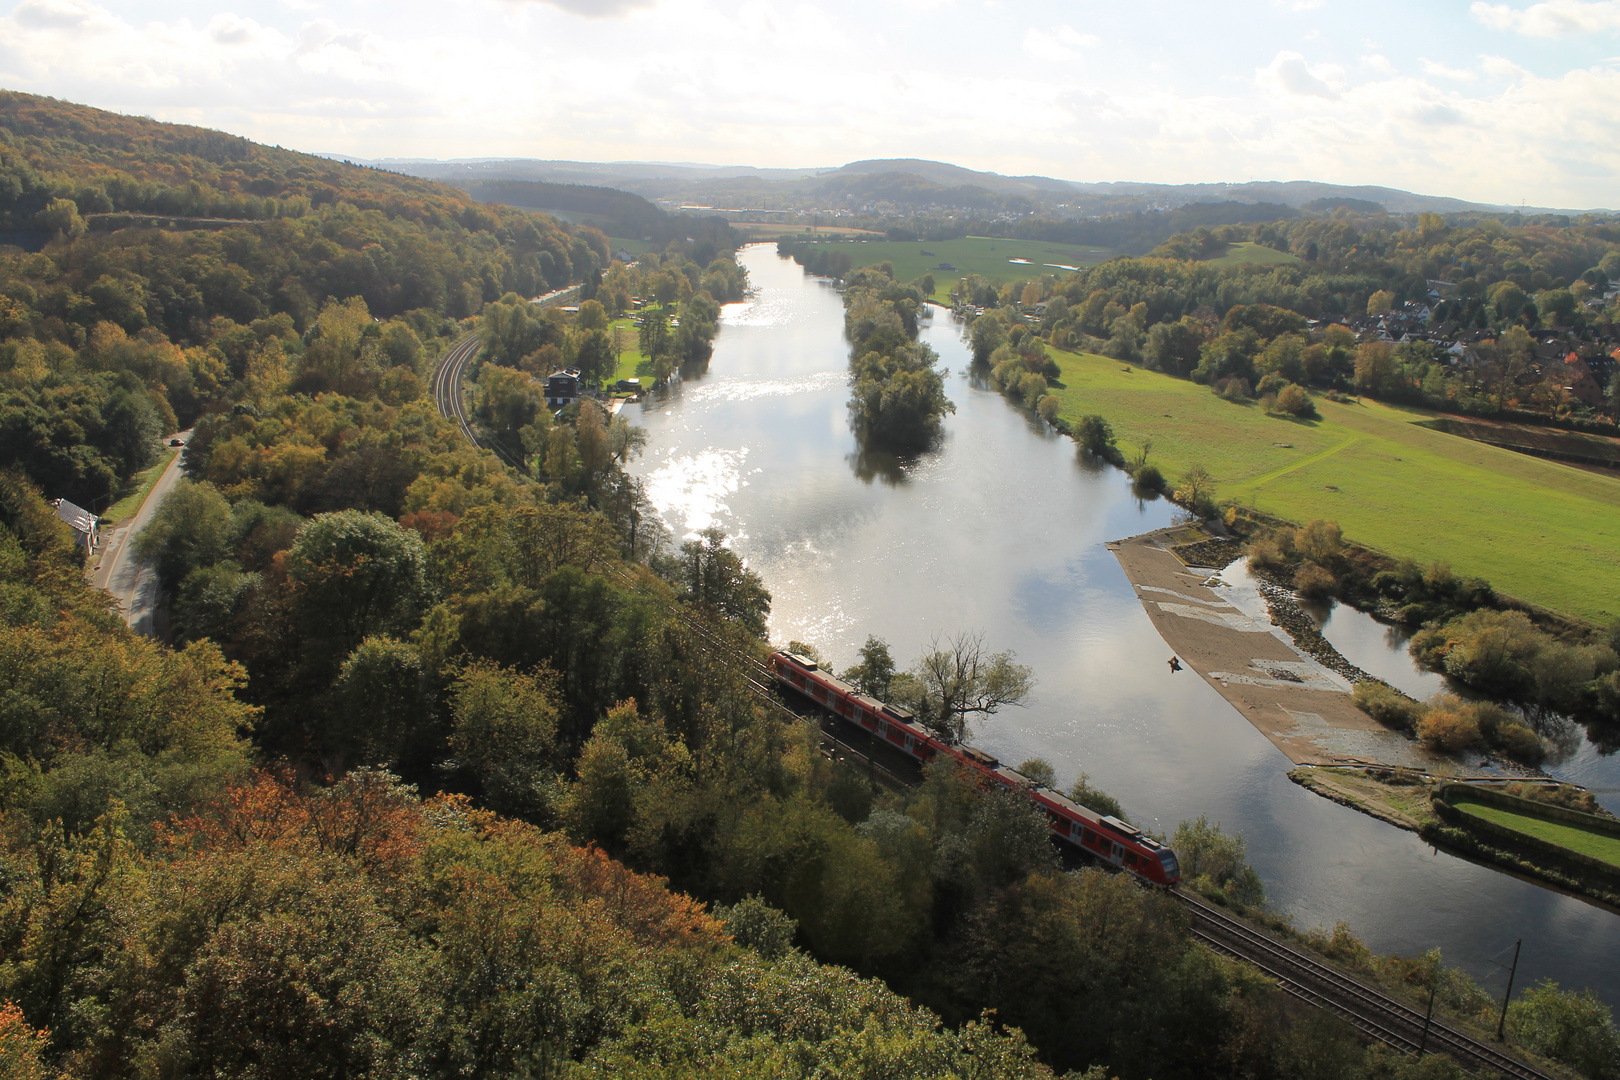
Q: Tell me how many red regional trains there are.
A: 1